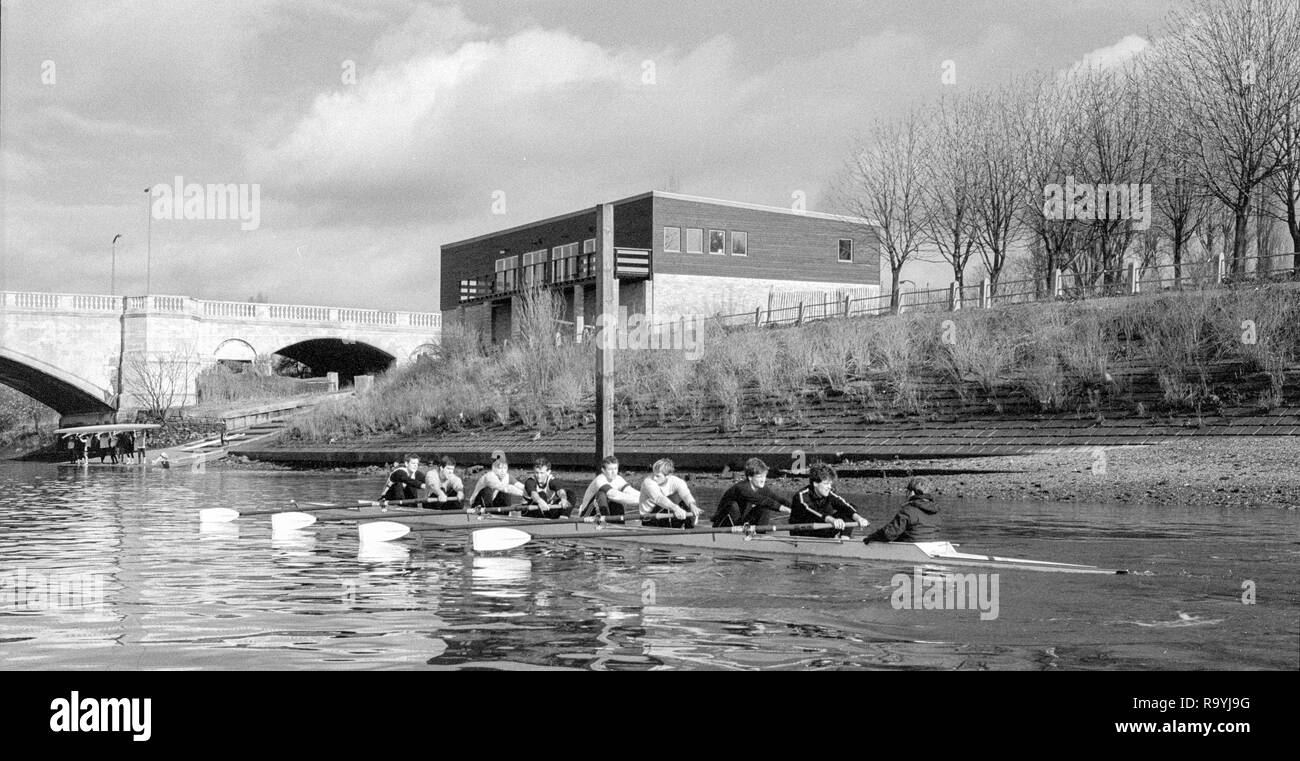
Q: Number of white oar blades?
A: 4